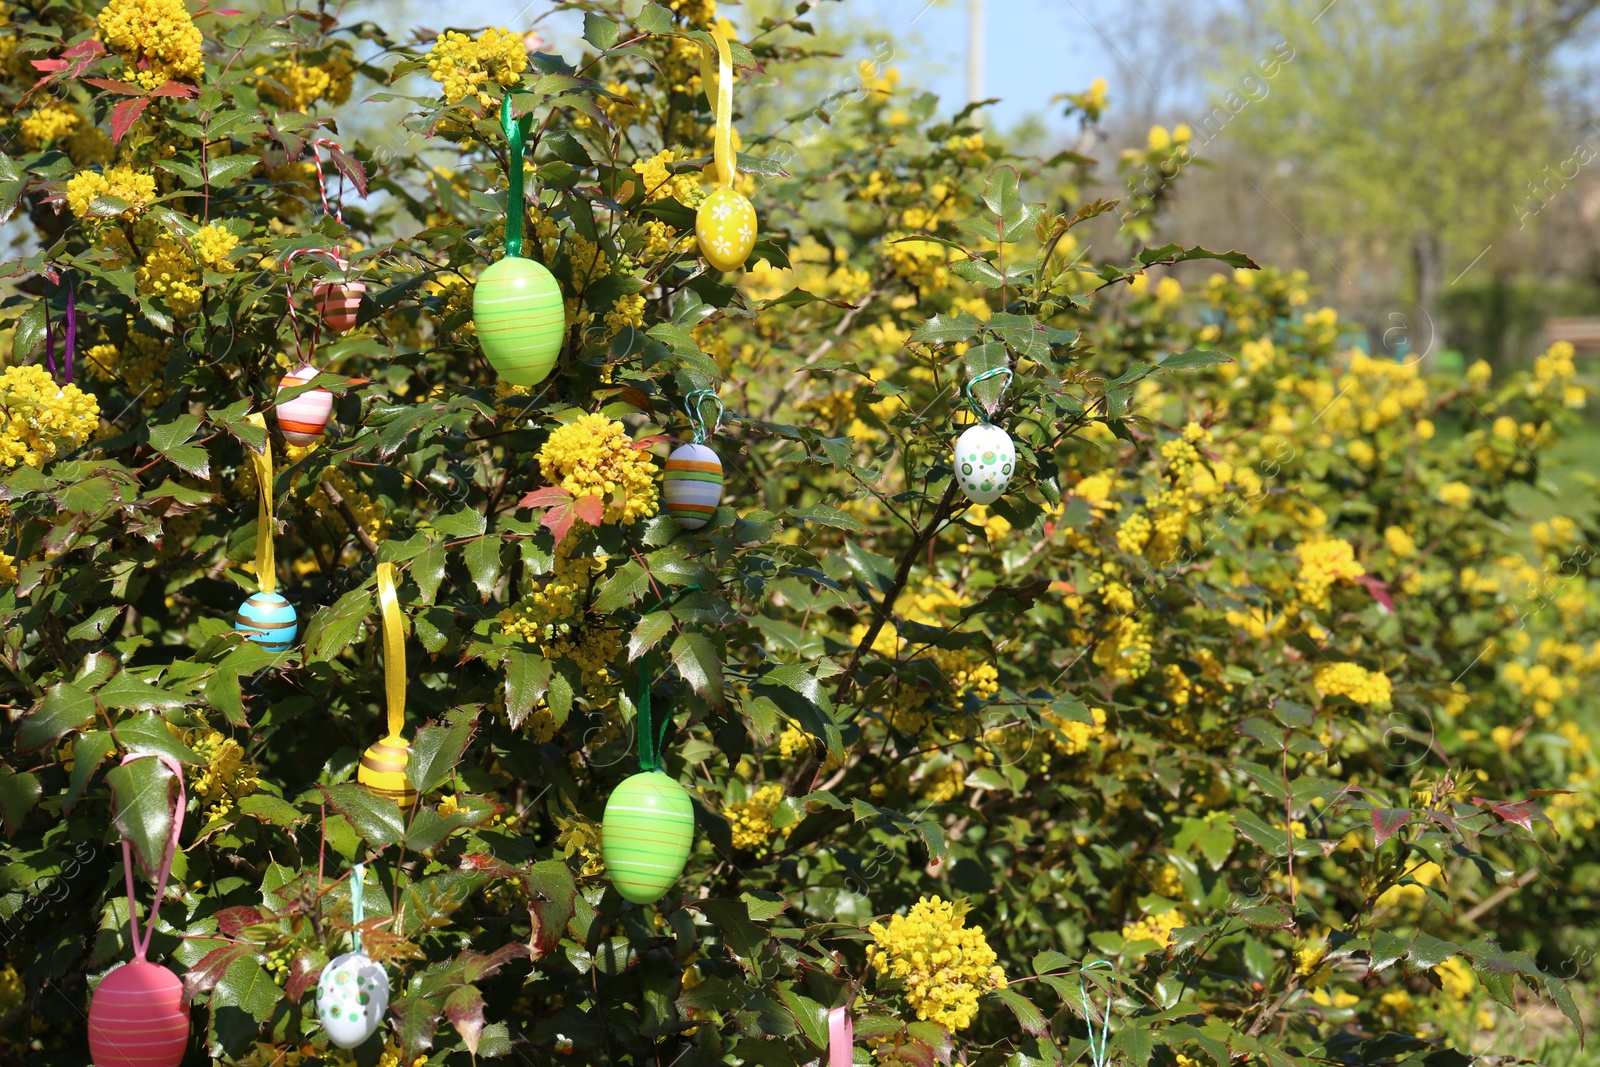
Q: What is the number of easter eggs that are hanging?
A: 11